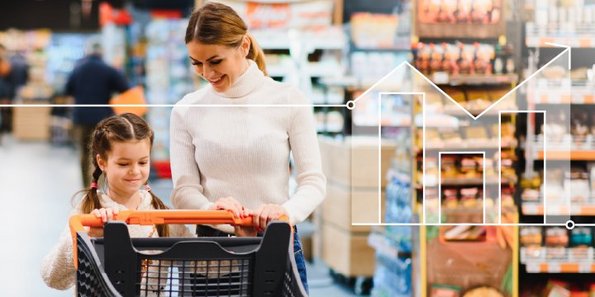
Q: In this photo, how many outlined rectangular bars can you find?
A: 3